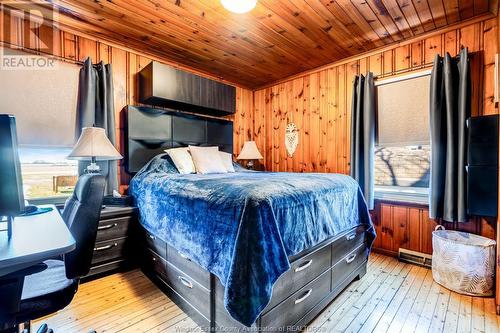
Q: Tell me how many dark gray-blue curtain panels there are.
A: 3